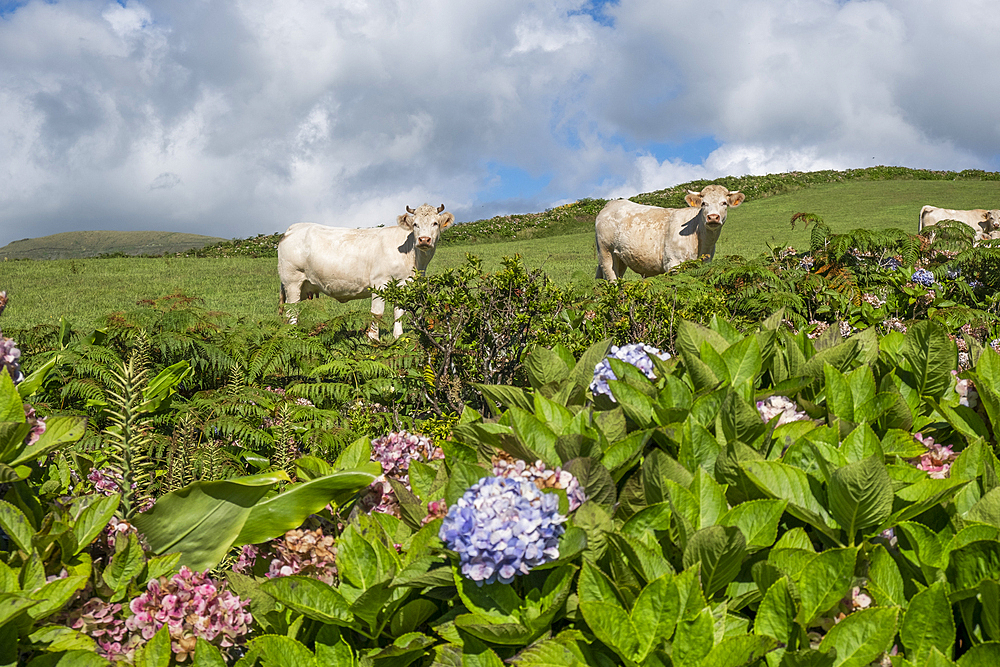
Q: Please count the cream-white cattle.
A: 3